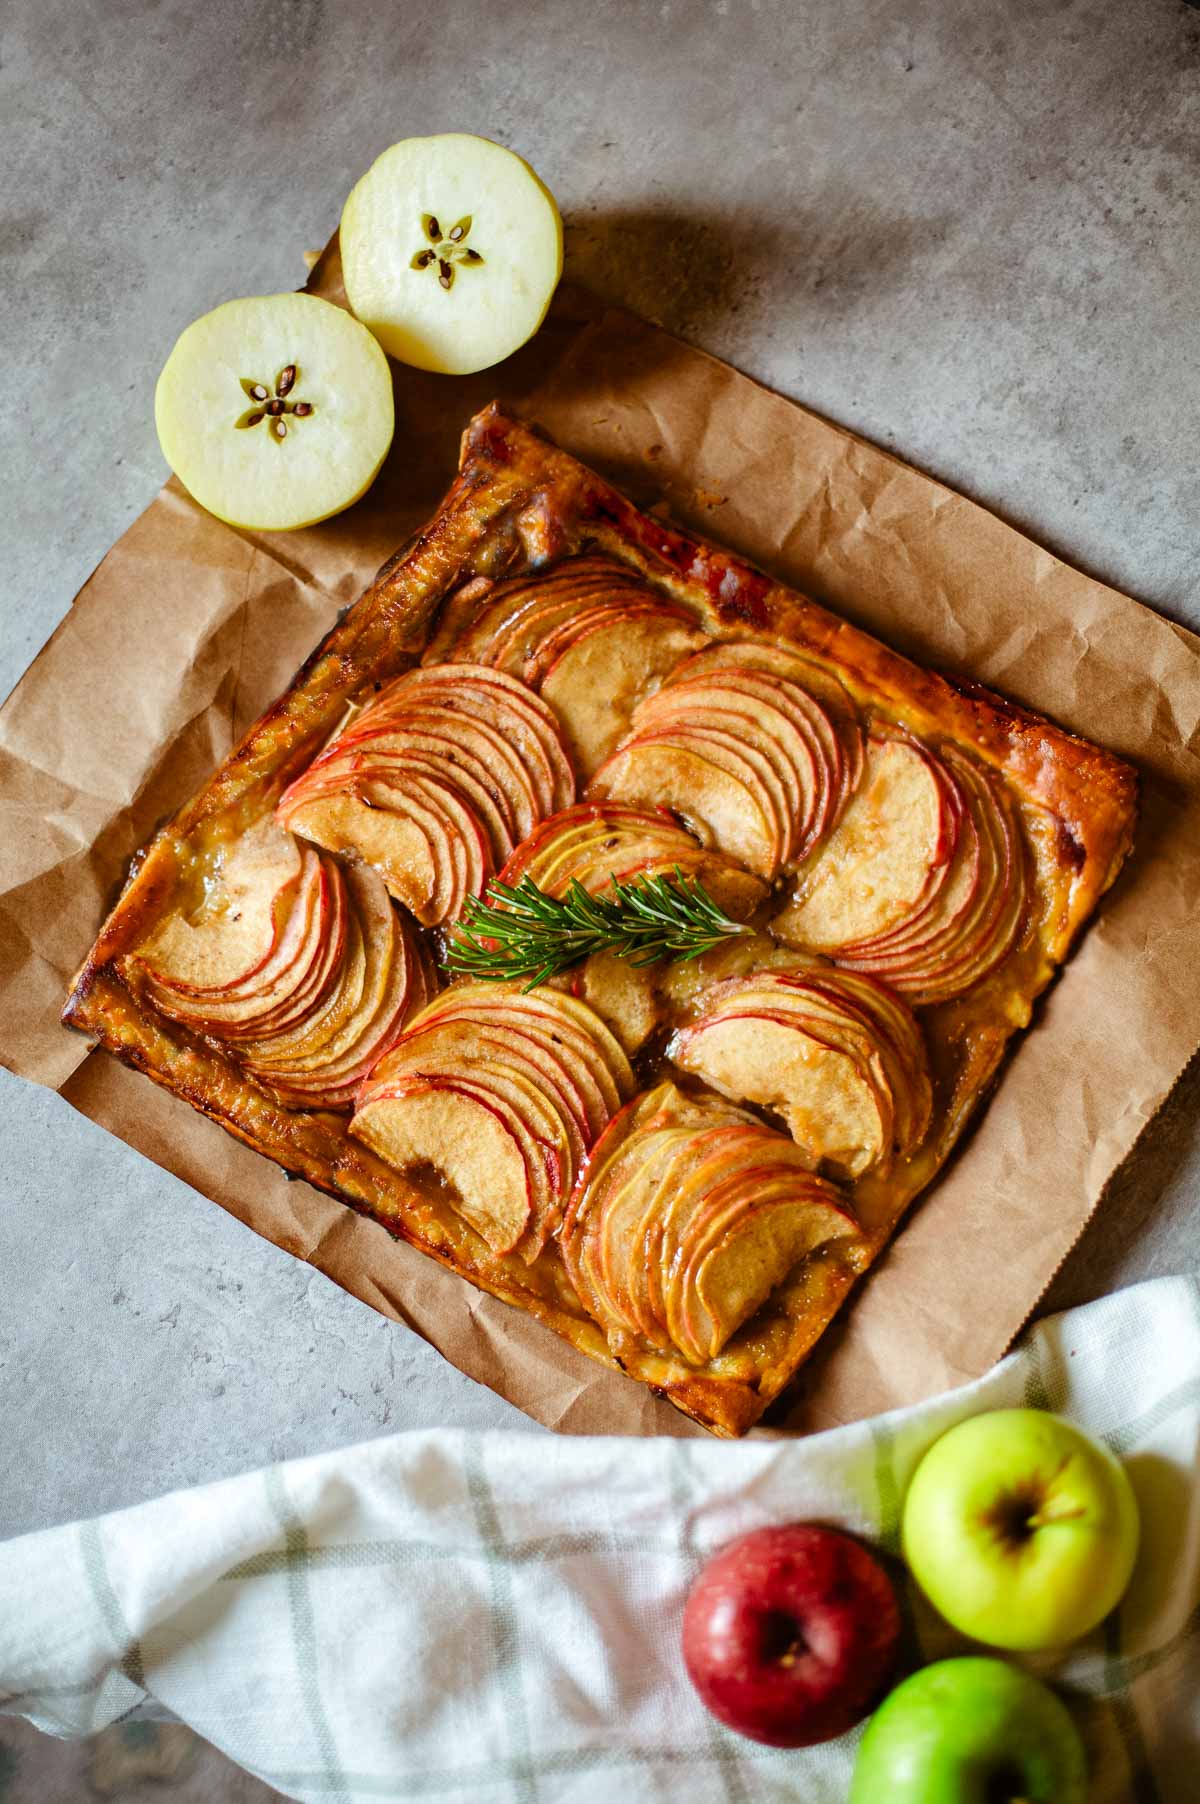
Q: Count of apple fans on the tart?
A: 9